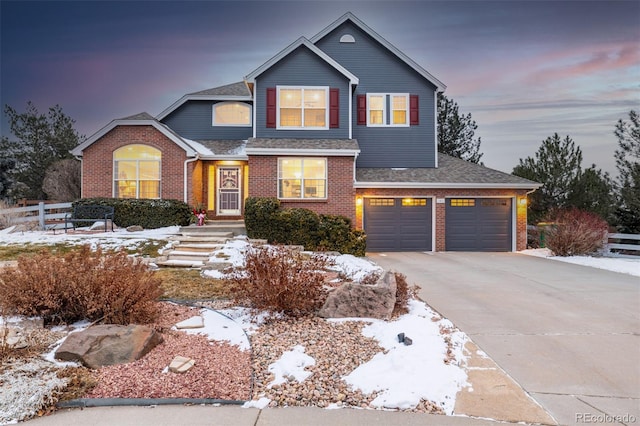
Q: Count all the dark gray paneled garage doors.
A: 2